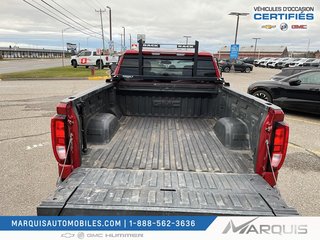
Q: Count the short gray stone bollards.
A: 0